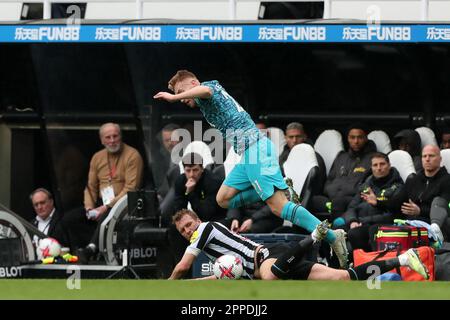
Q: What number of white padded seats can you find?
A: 9